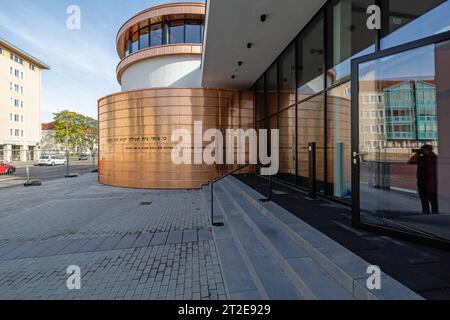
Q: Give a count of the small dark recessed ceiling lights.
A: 4